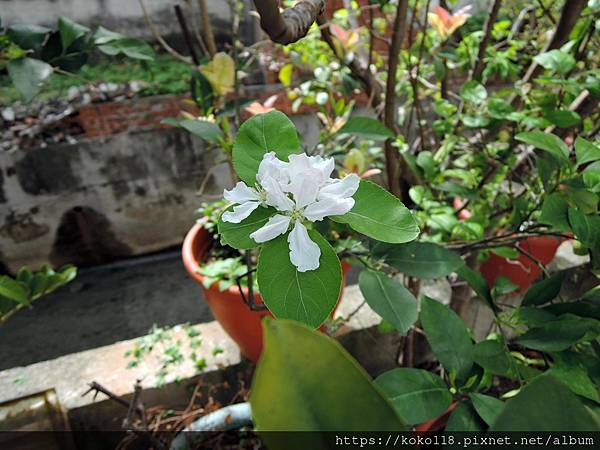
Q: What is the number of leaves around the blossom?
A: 4